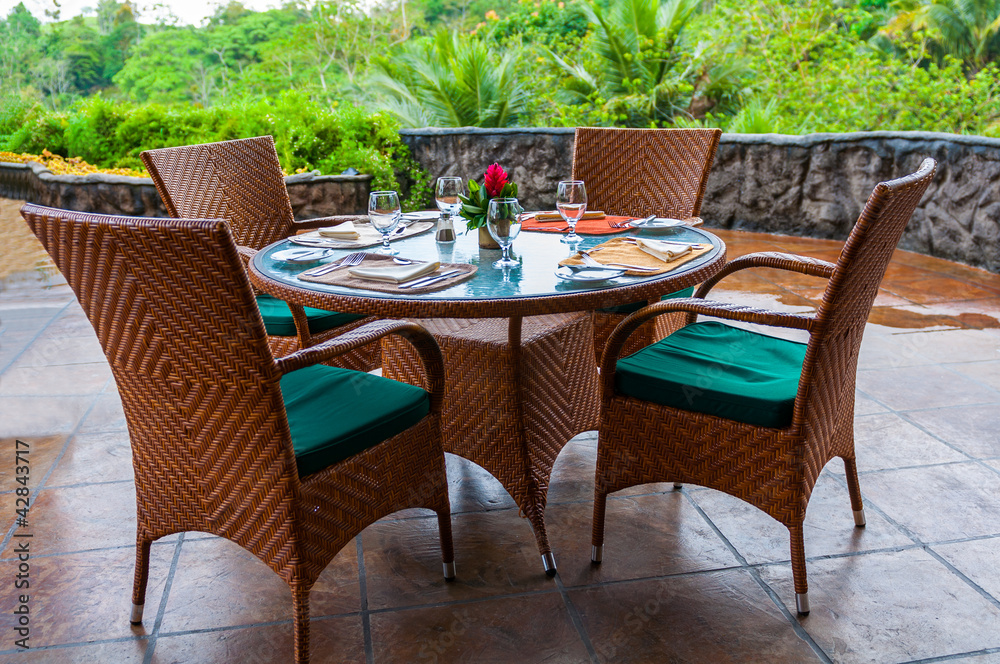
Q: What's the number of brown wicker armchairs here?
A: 4